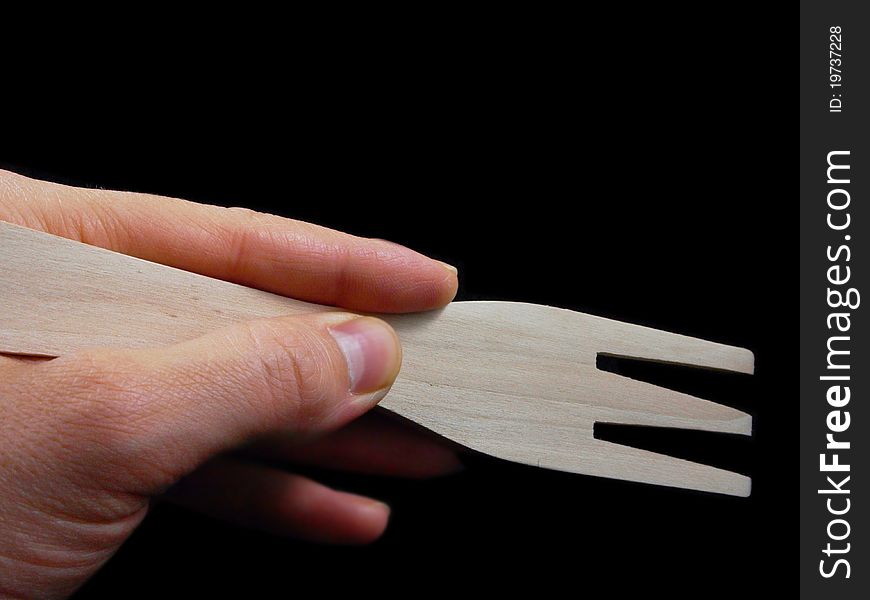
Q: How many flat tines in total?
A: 3